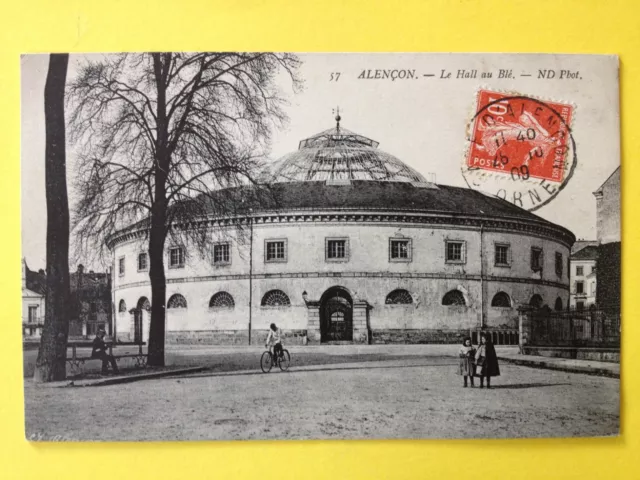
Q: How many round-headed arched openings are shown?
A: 11